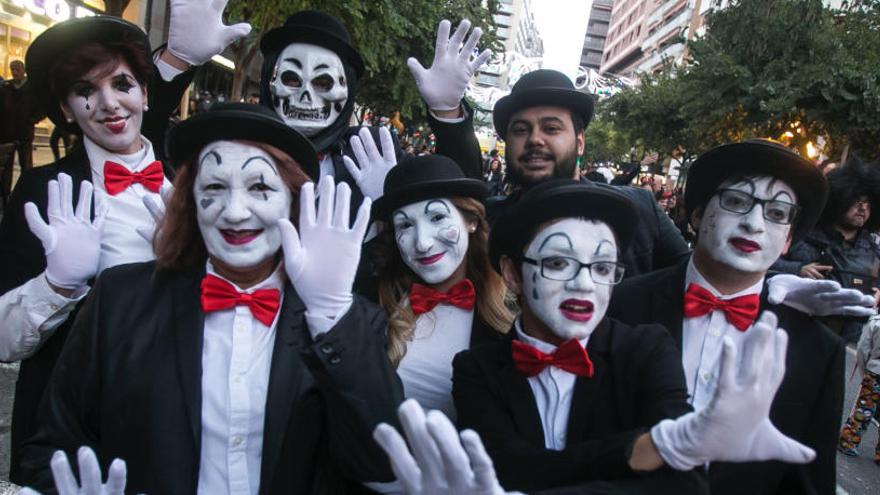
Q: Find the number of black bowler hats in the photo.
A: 7